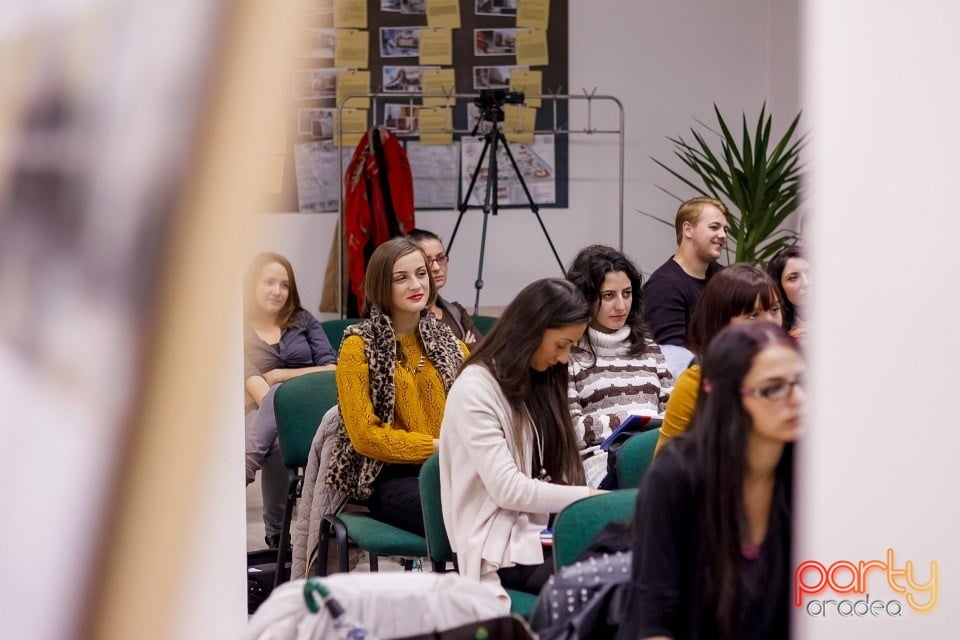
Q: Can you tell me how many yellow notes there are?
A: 12